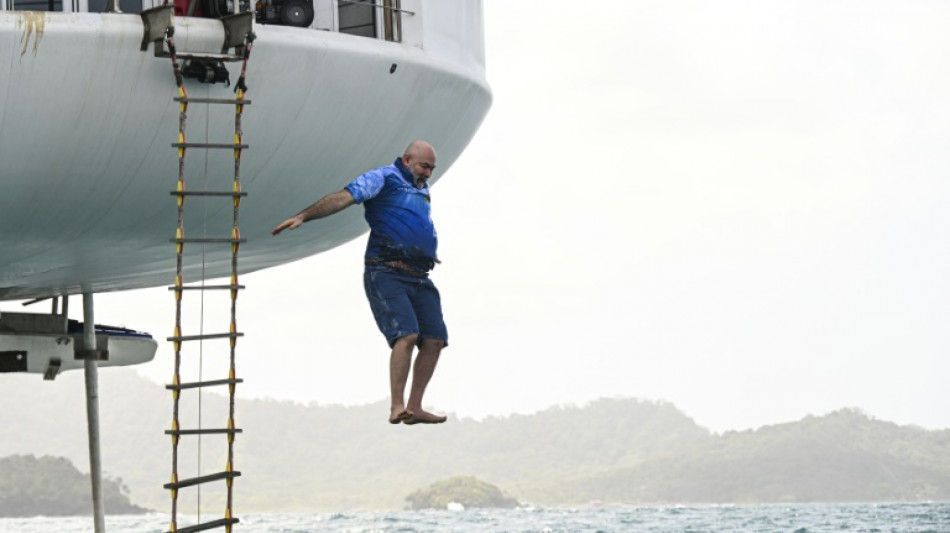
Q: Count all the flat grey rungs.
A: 10